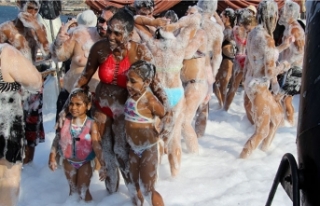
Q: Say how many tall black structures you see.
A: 1